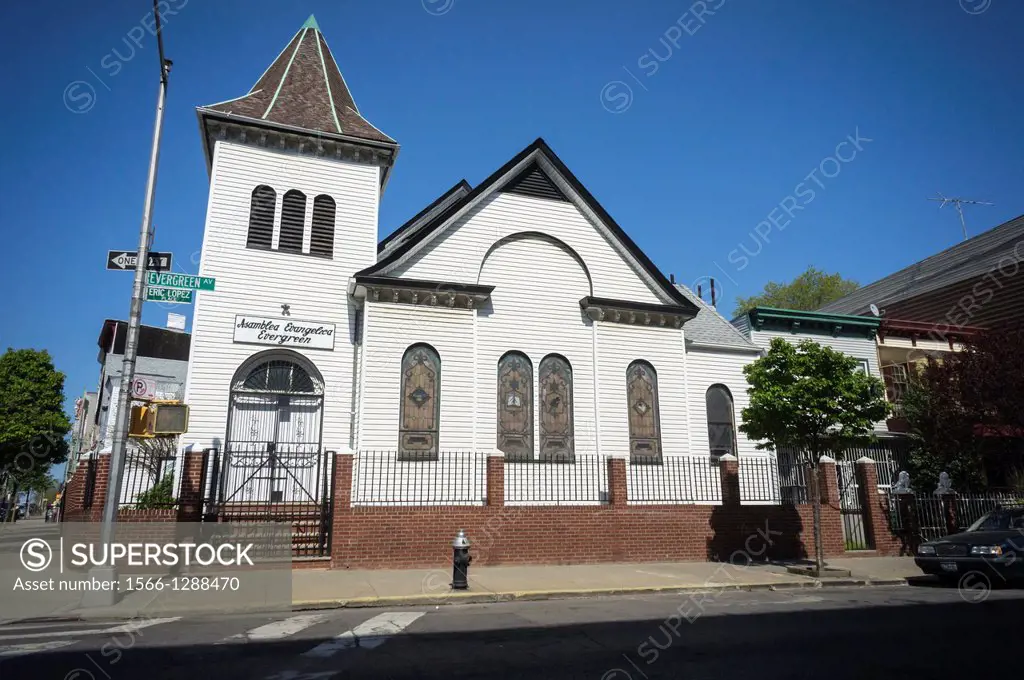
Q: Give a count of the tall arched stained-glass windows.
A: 4